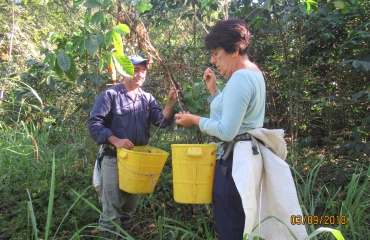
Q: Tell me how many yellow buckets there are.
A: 2